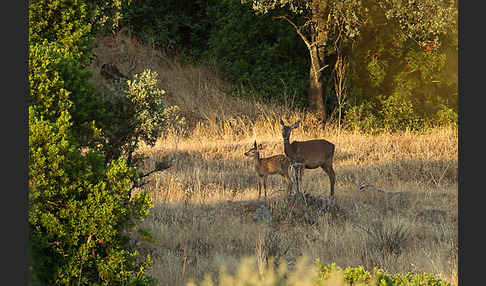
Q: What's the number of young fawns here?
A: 1